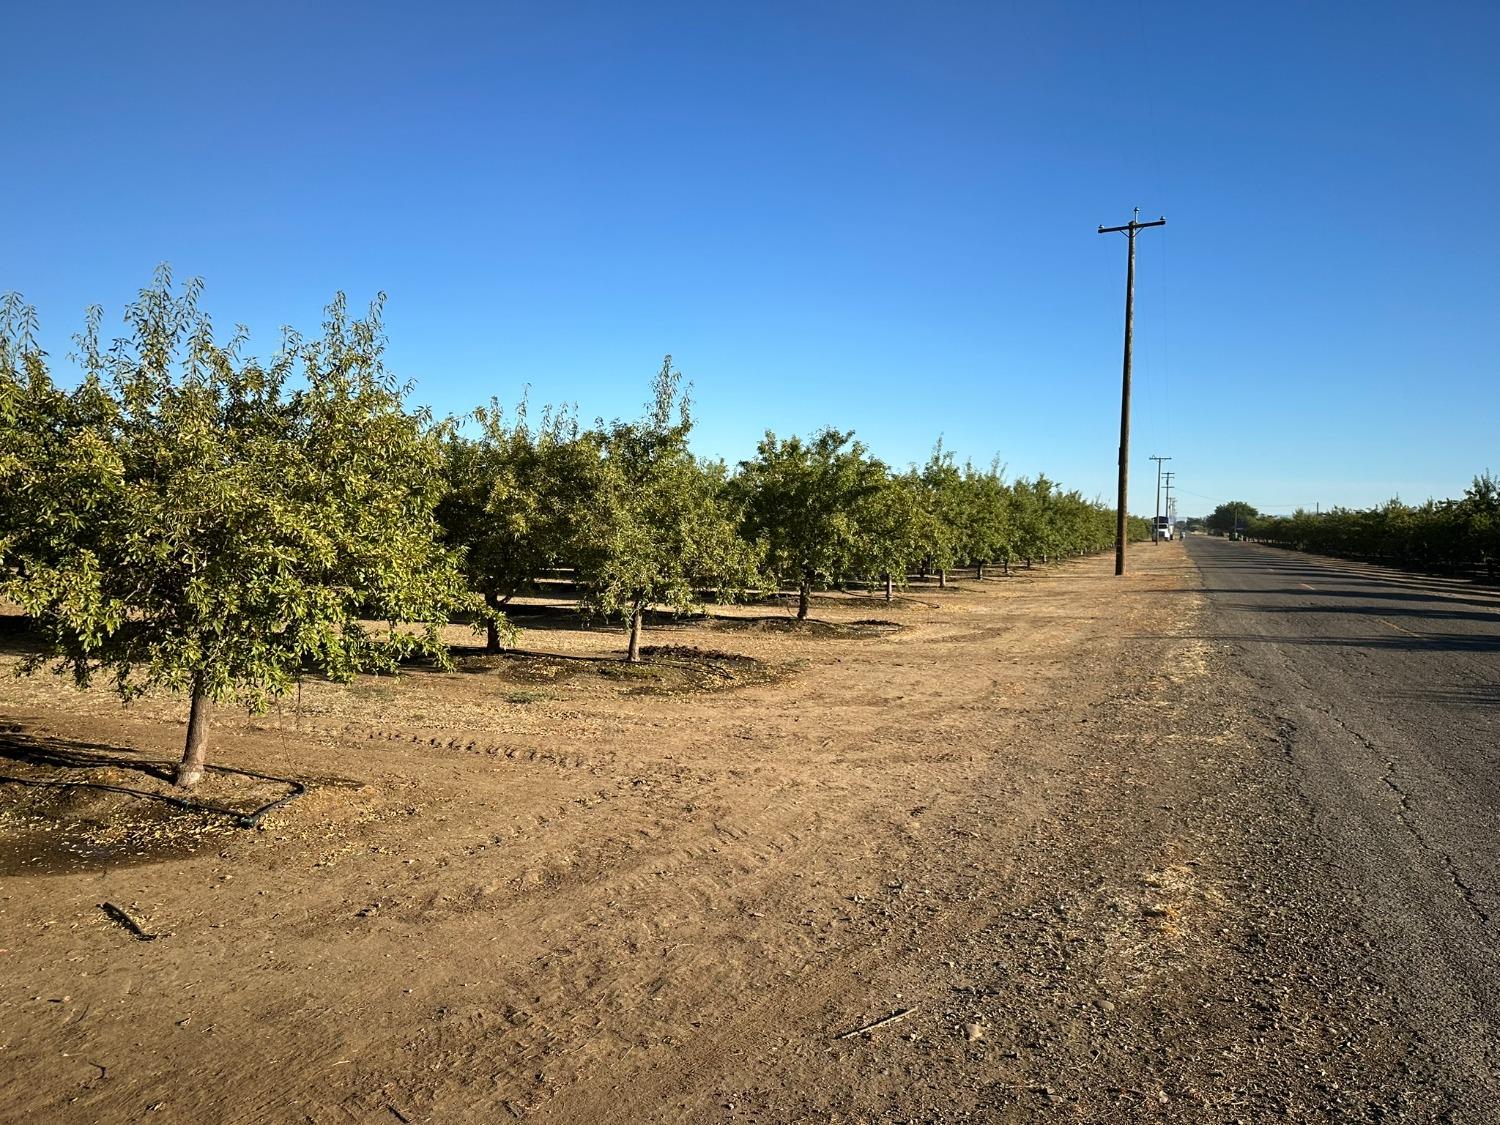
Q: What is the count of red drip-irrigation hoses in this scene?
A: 0